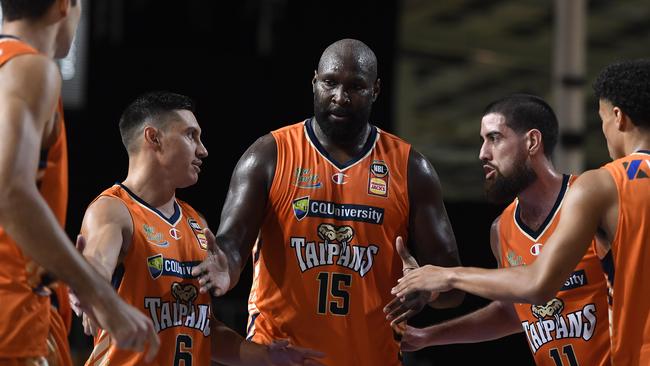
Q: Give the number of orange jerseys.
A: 5